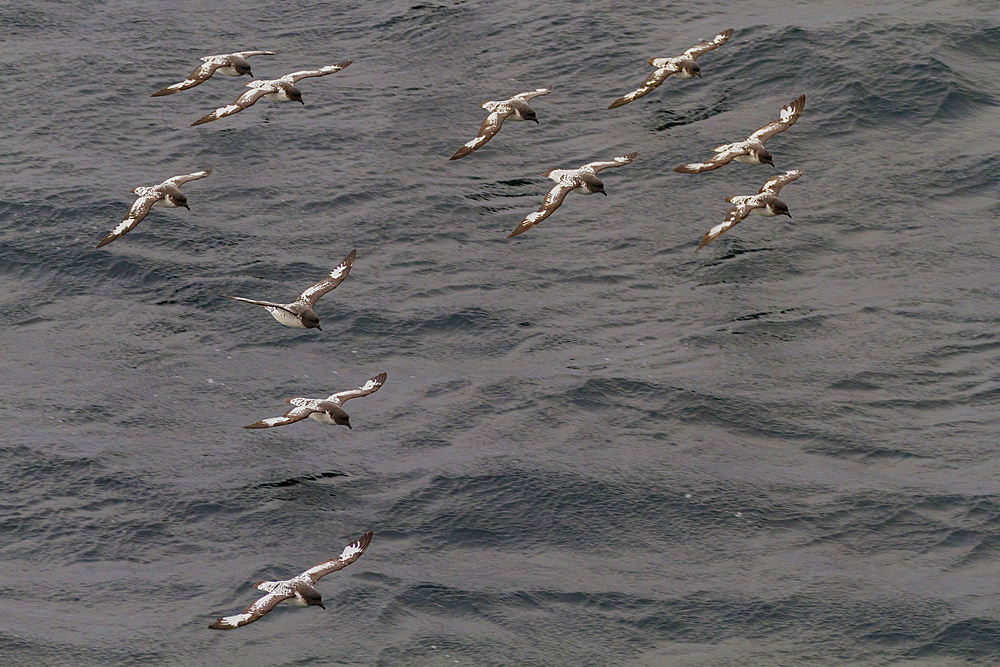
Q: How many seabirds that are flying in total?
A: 11